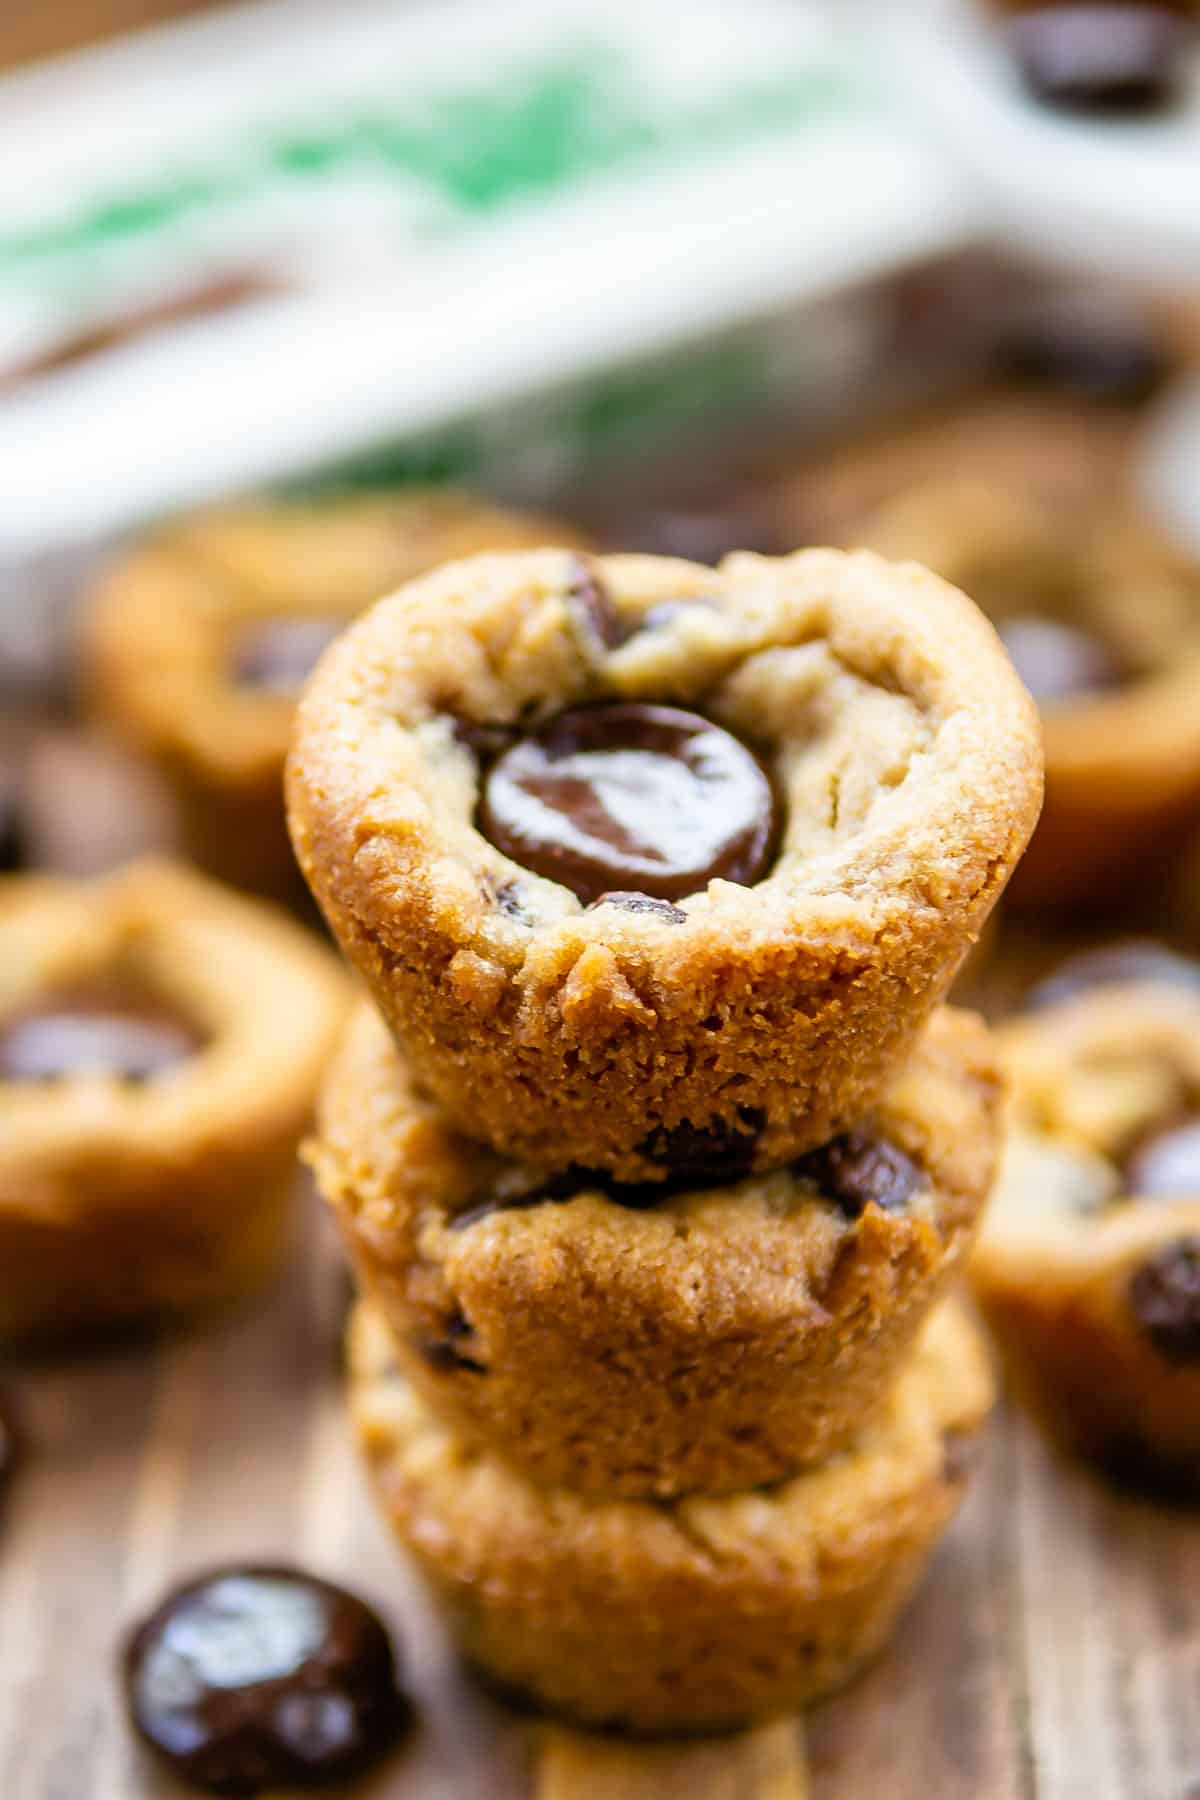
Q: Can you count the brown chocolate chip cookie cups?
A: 7